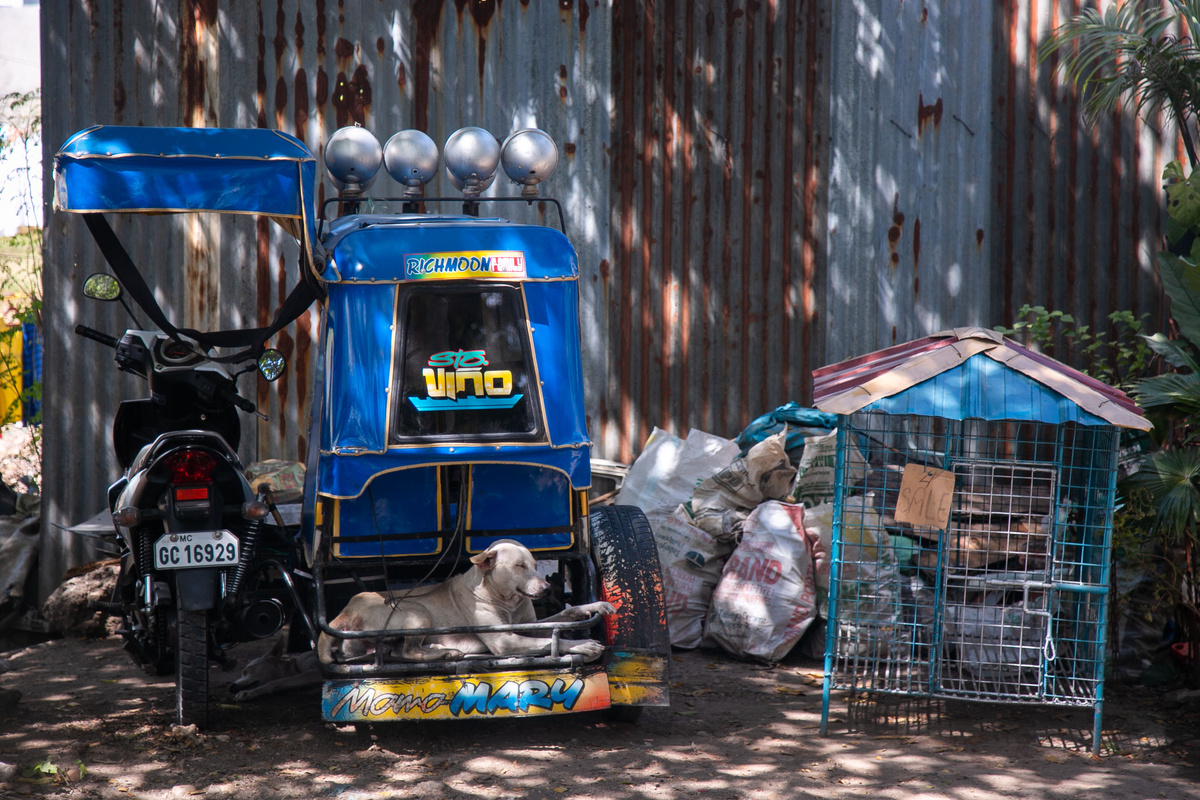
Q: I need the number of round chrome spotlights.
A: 4